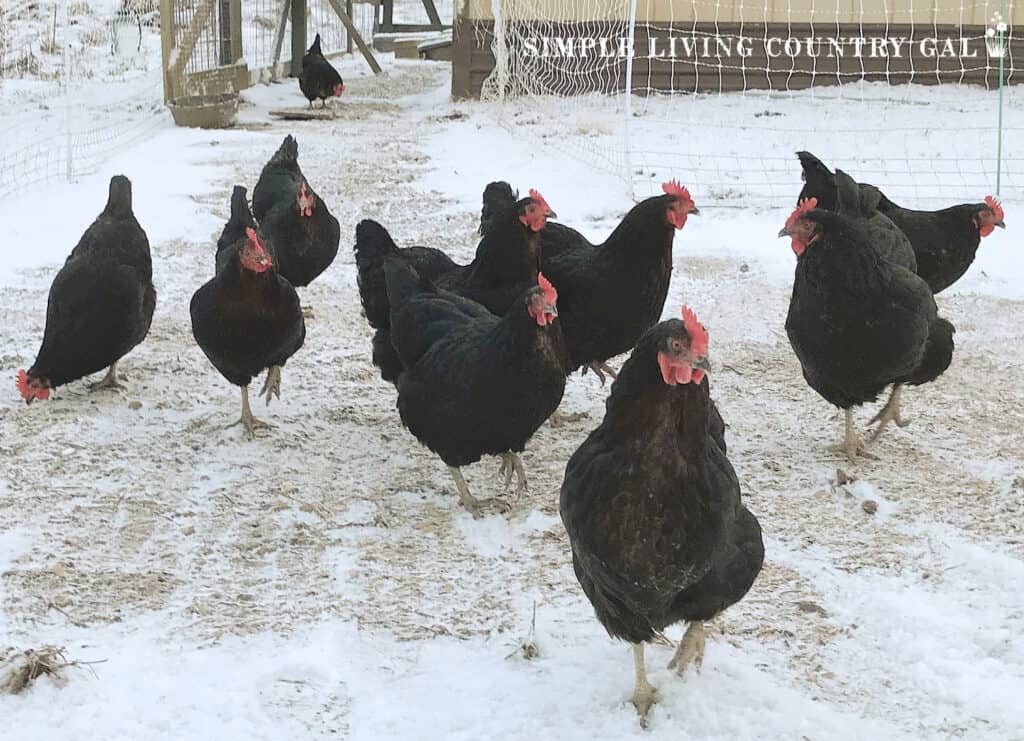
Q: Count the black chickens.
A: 10